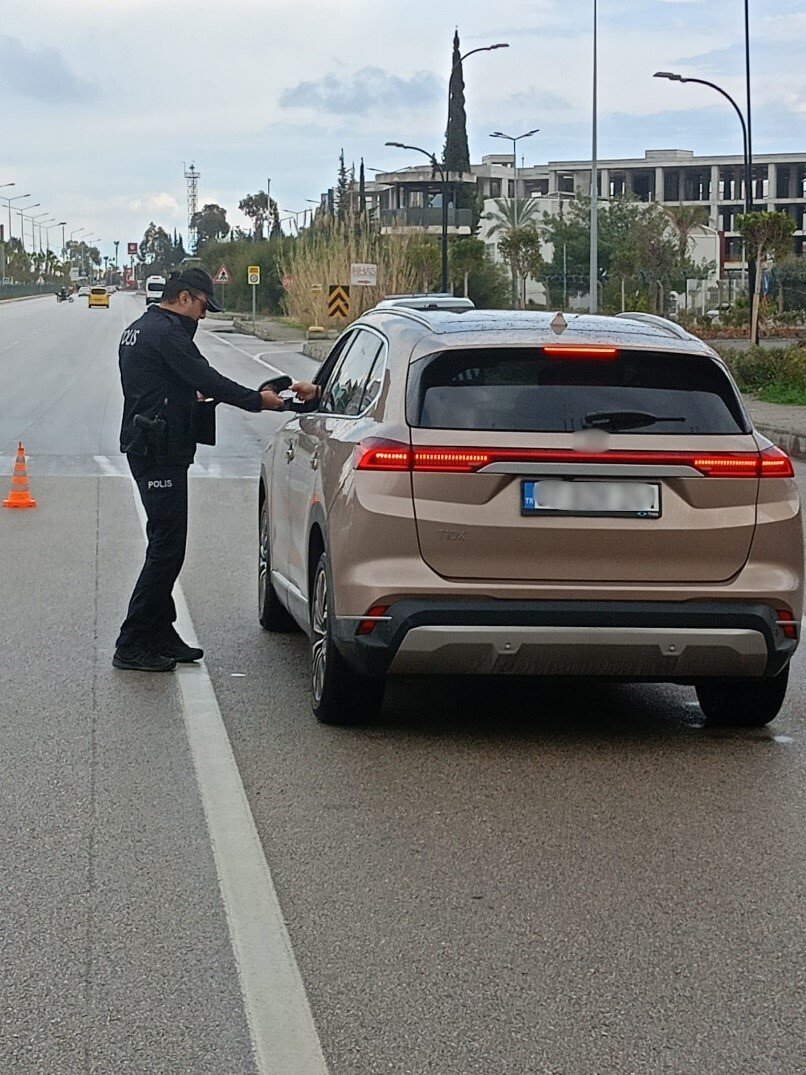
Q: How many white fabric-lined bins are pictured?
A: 0